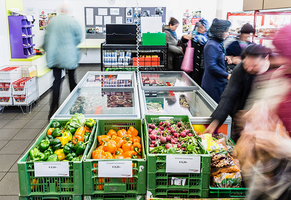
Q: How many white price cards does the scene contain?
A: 3